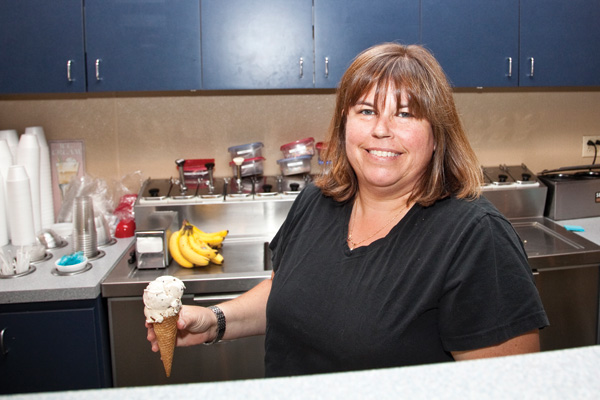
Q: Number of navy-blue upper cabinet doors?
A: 6